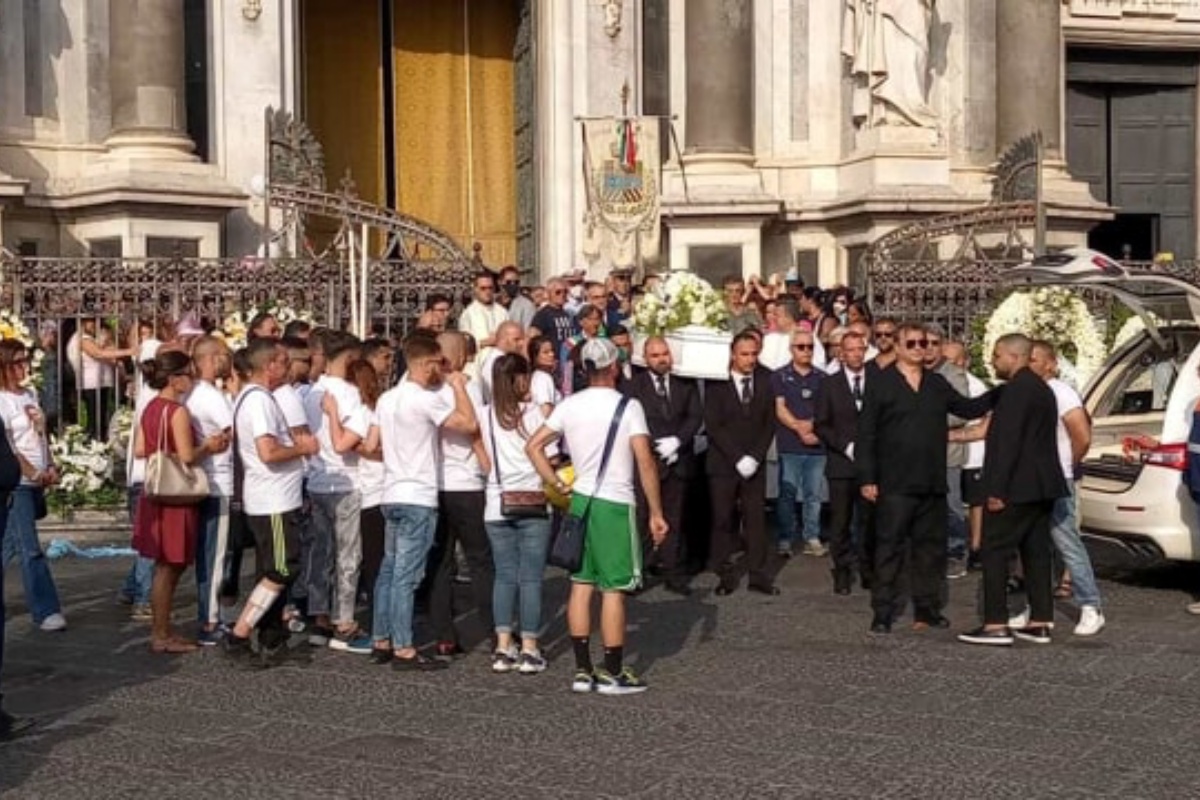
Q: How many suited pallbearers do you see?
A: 3